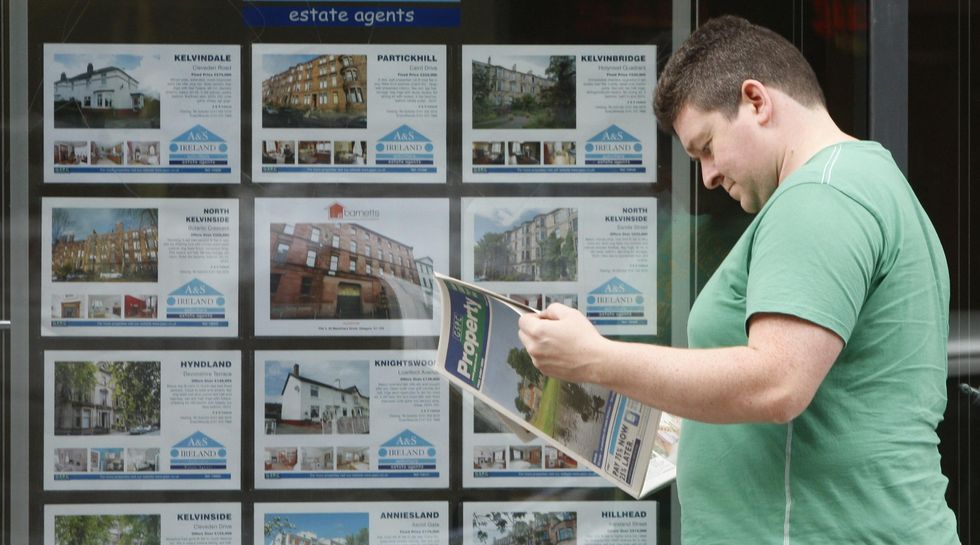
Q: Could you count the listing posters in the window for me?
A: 12